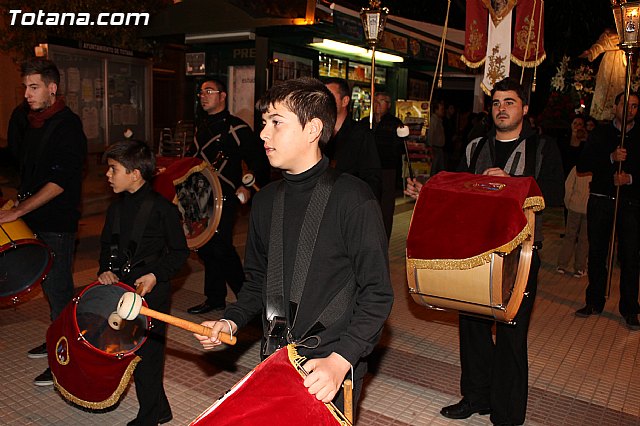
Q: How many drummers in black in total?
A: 5